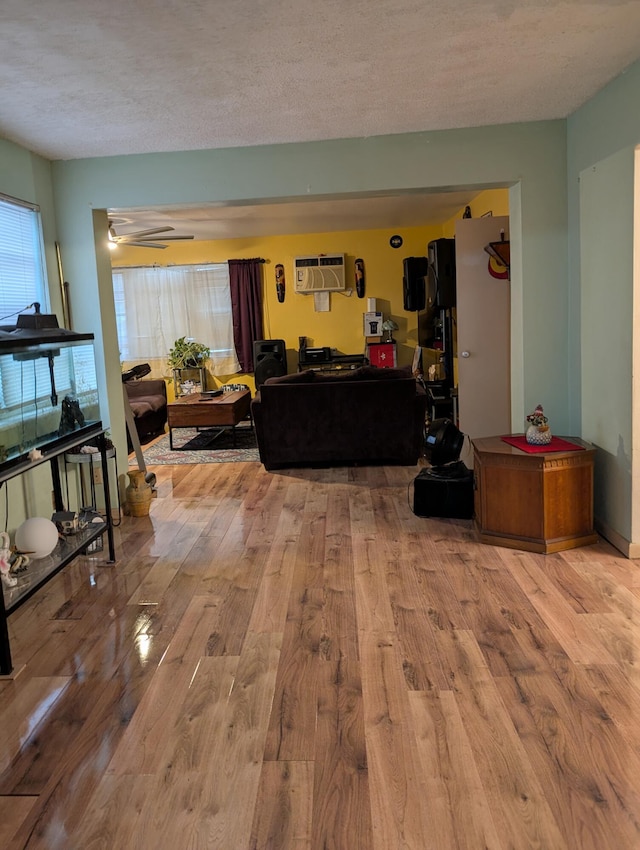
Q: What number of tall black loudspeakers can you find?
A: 3